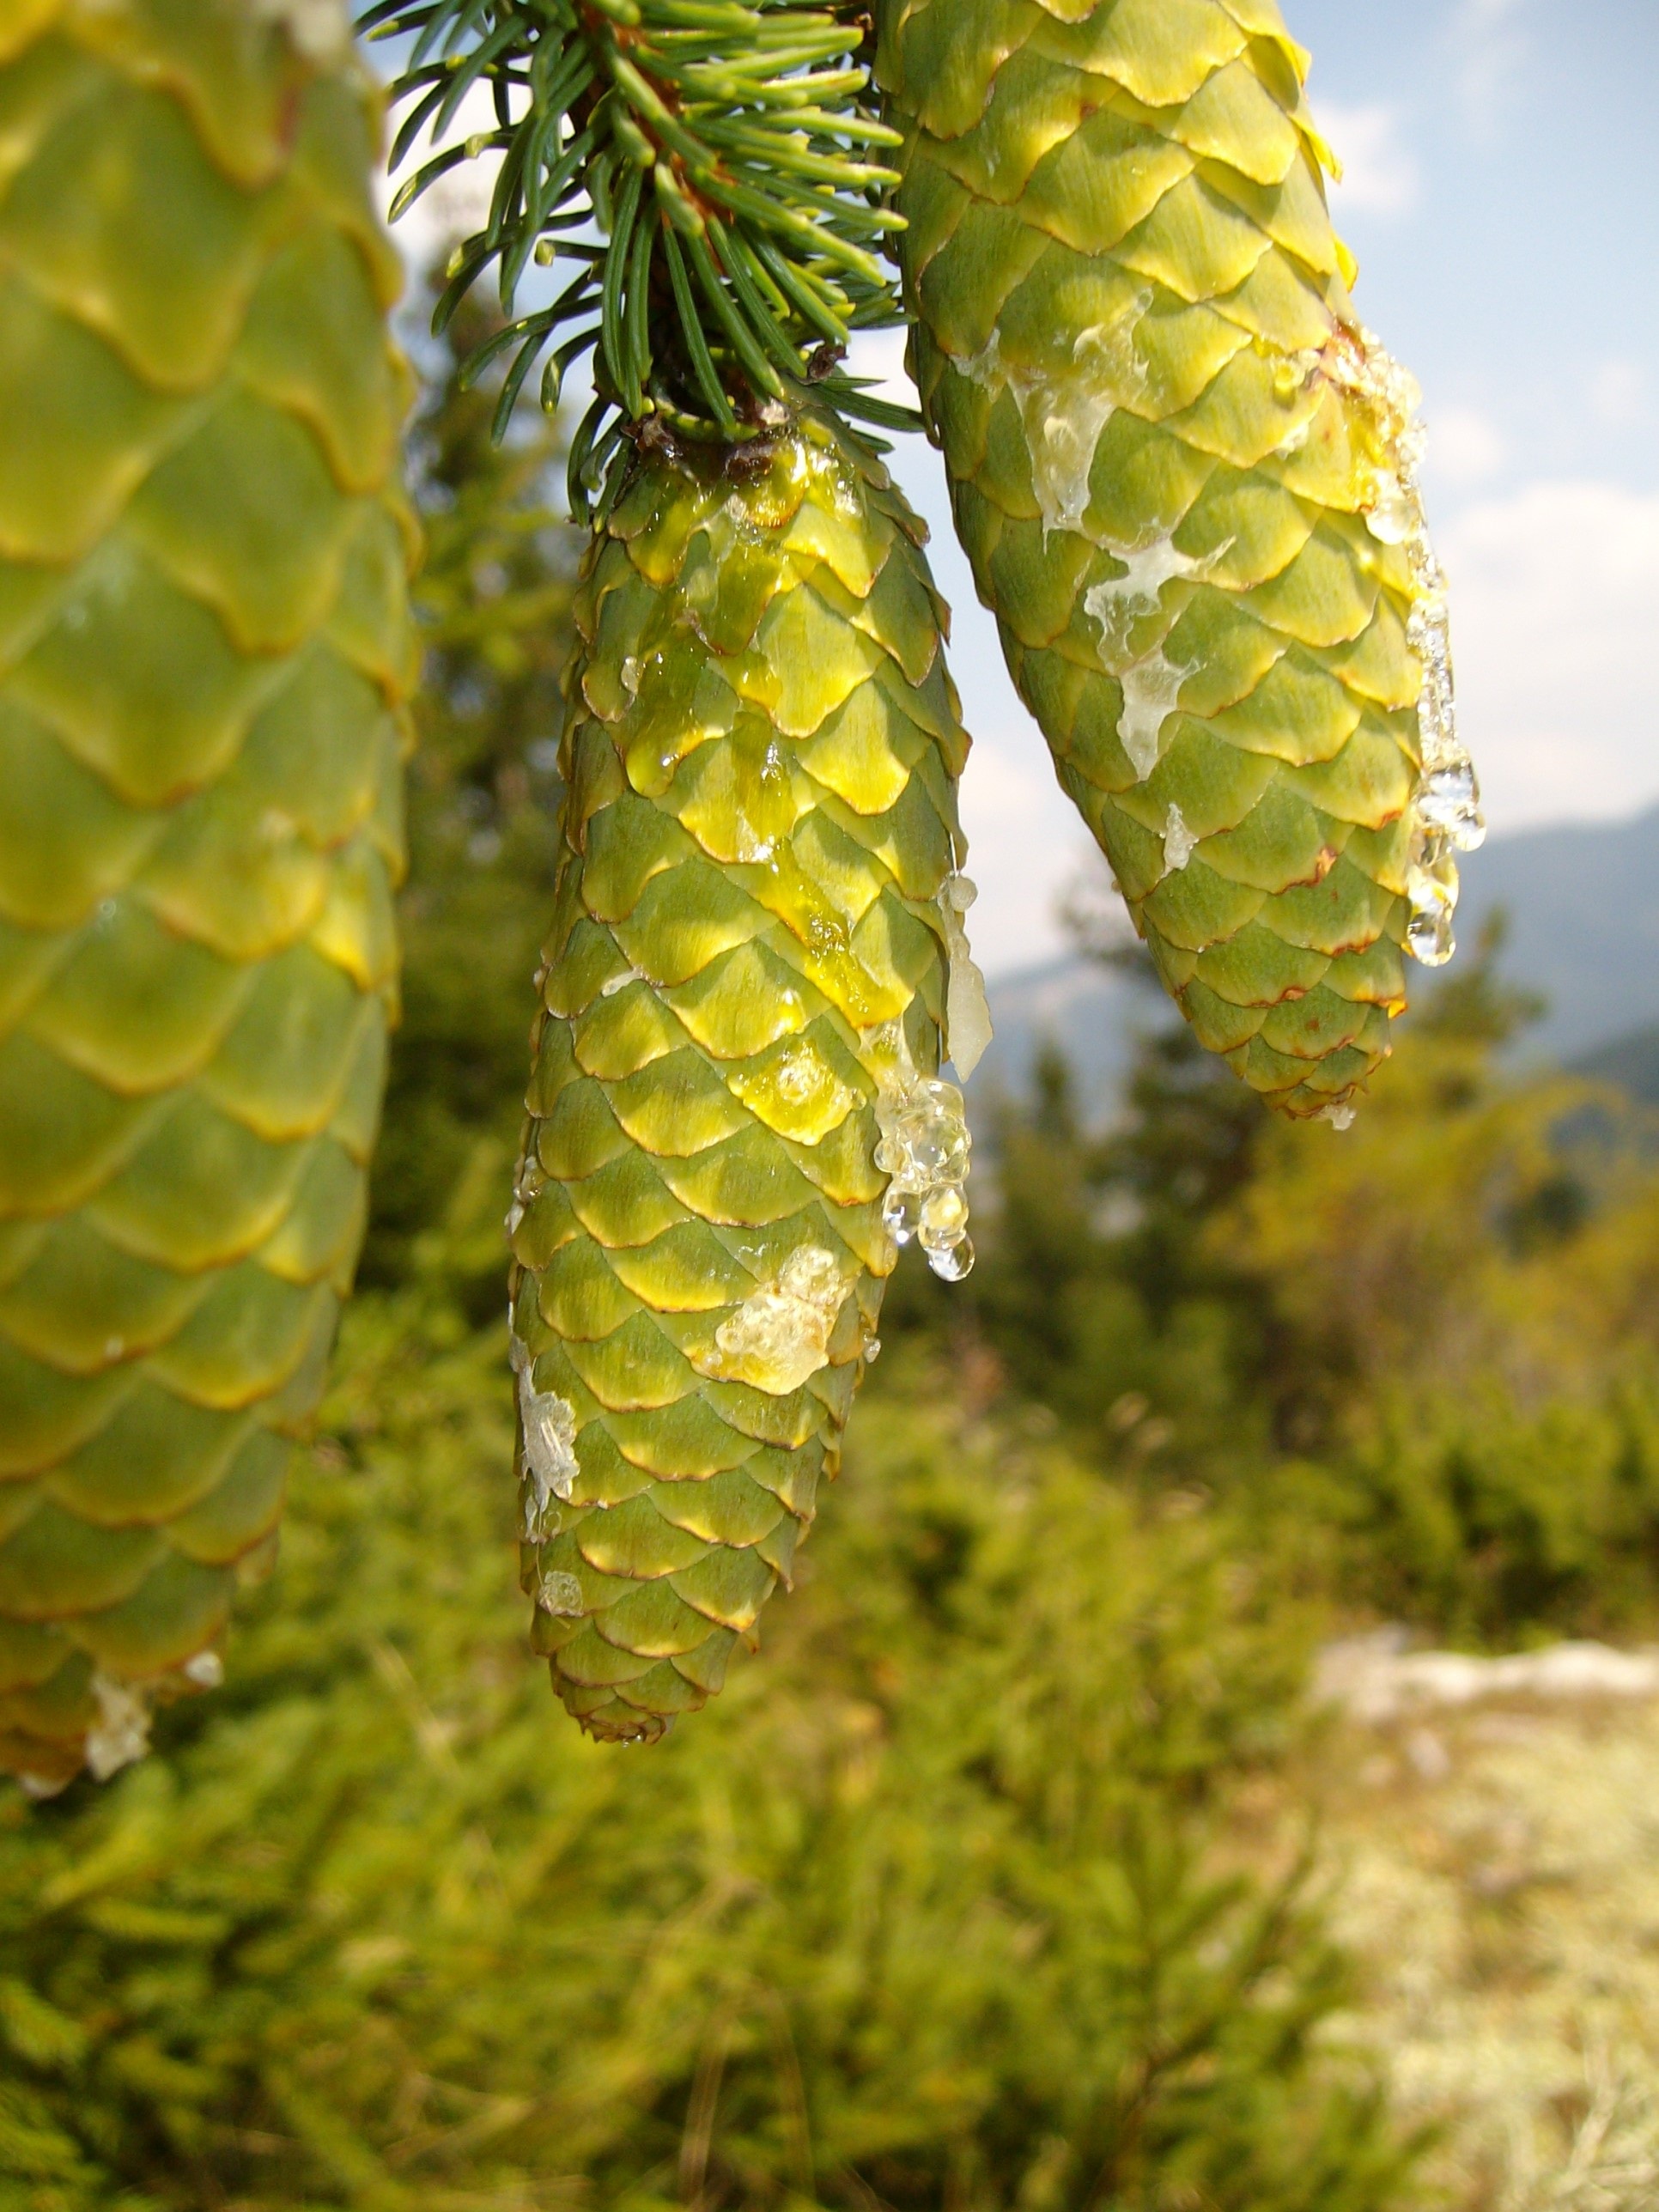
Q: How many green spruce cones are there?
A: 3